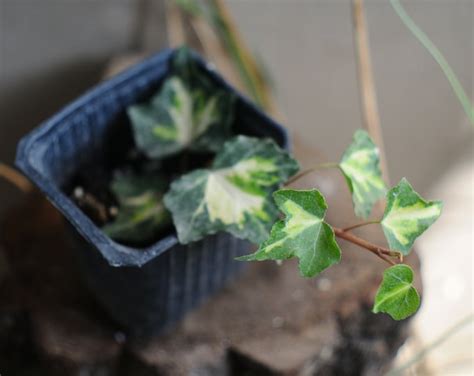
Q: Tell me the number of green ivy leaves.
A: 7